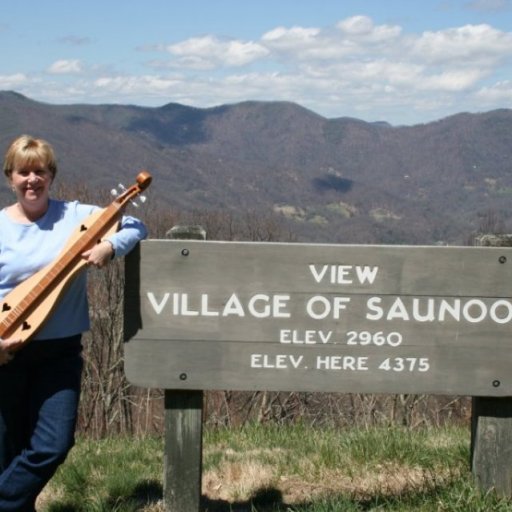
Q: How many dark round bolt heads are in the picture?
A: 4